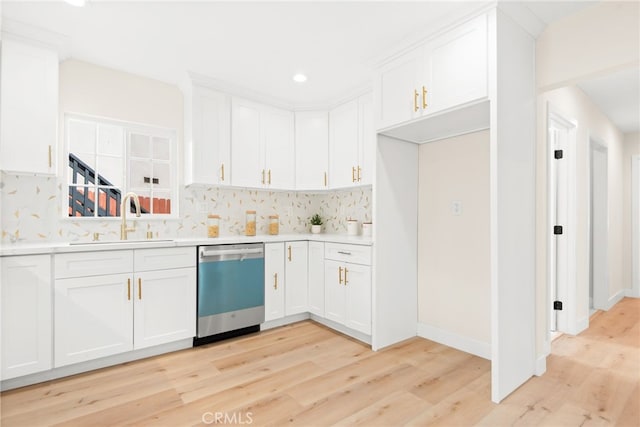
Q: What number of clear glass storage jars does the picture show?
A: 3